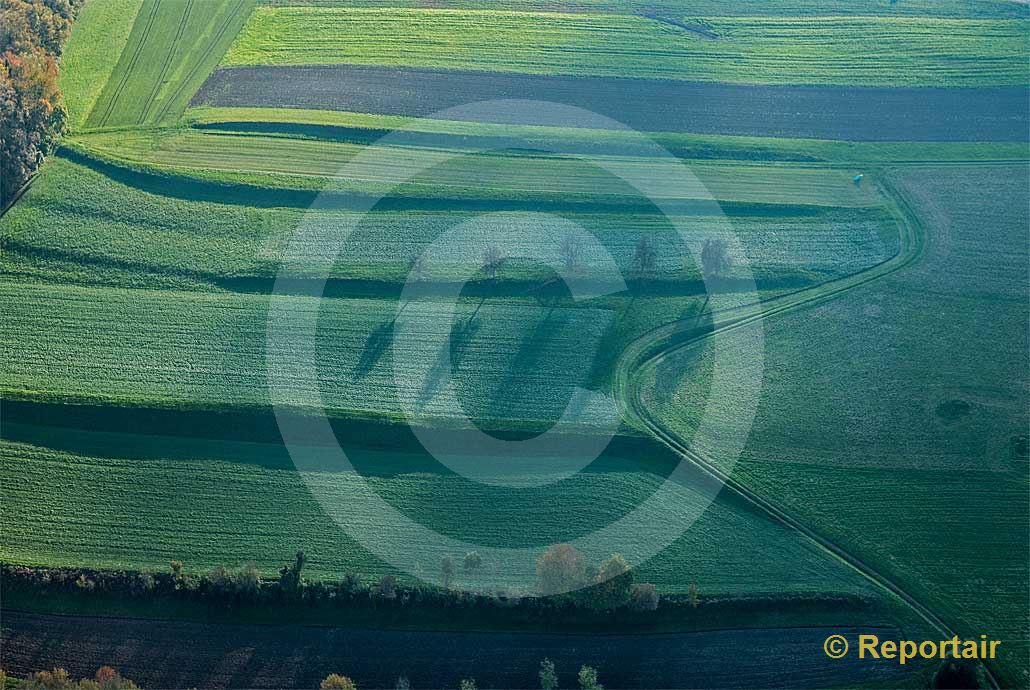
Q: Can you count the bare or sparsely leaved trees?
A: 5